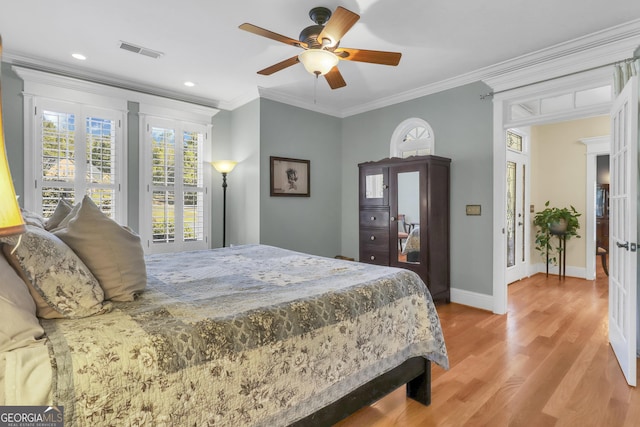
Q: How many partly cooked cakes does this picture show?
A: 0